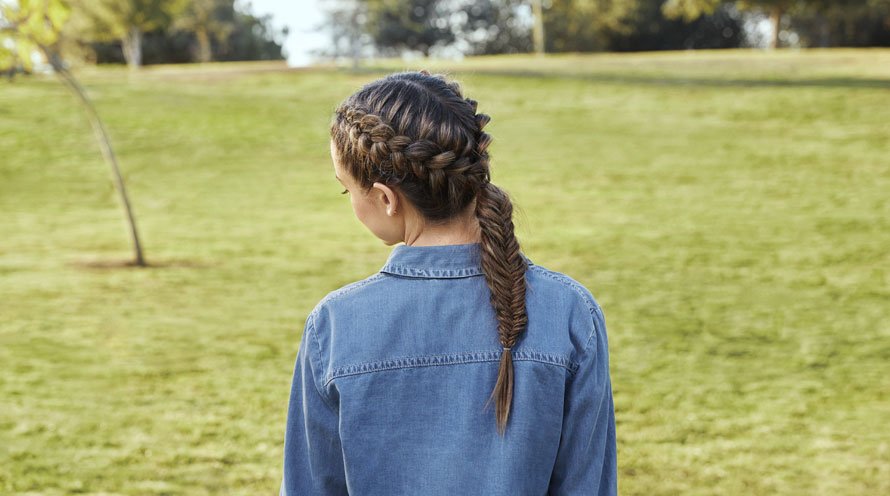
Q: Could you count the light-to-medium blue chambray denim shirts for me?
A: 1